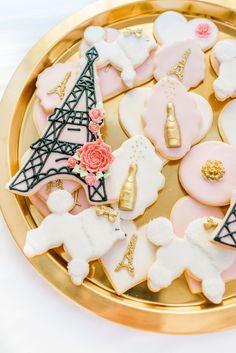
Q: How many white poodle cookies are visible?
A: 4